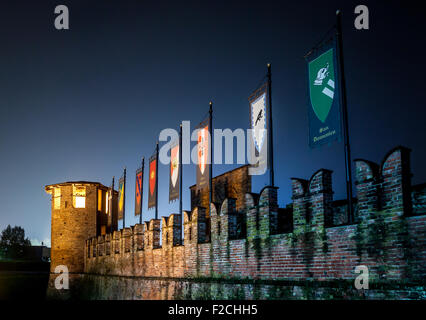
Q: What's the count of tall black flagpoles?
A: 8